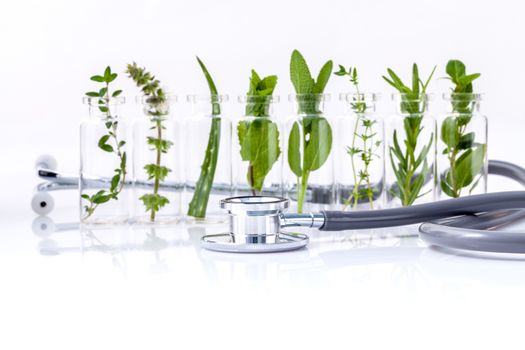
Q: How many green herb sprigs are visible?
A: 8